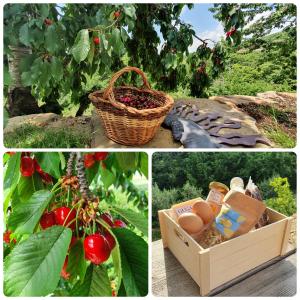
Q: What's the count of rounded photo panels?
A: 3